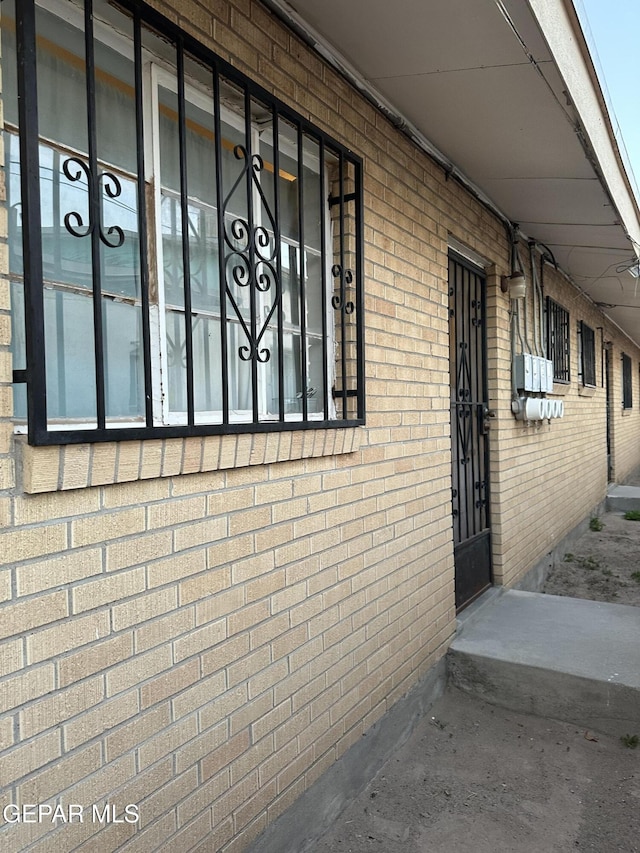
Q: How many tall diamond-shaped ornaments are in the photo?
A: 2